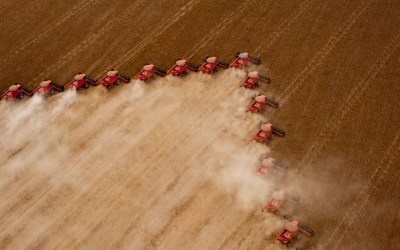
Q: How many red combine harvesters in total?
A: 14